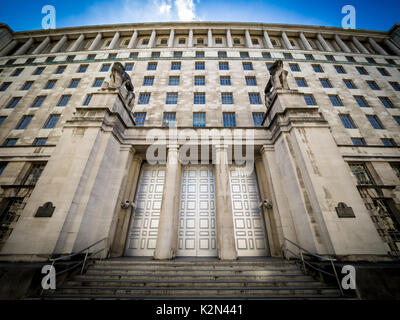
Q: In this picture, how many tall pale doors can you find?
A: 3